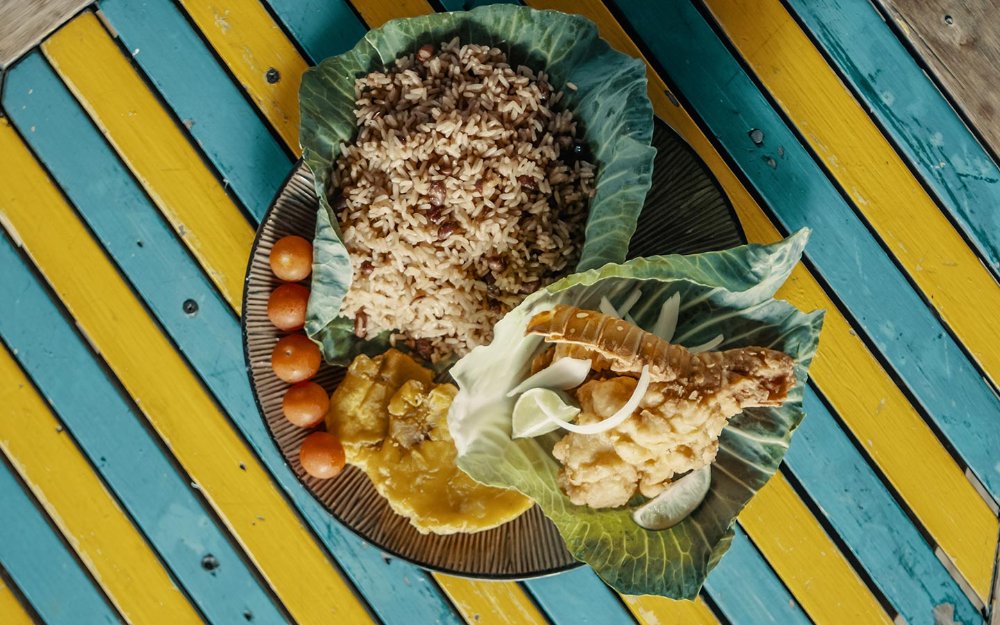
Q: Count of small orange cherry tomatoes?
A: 5